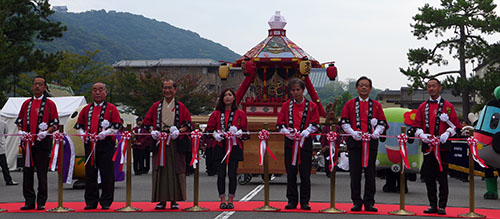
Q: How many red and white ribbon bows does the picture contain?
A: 14